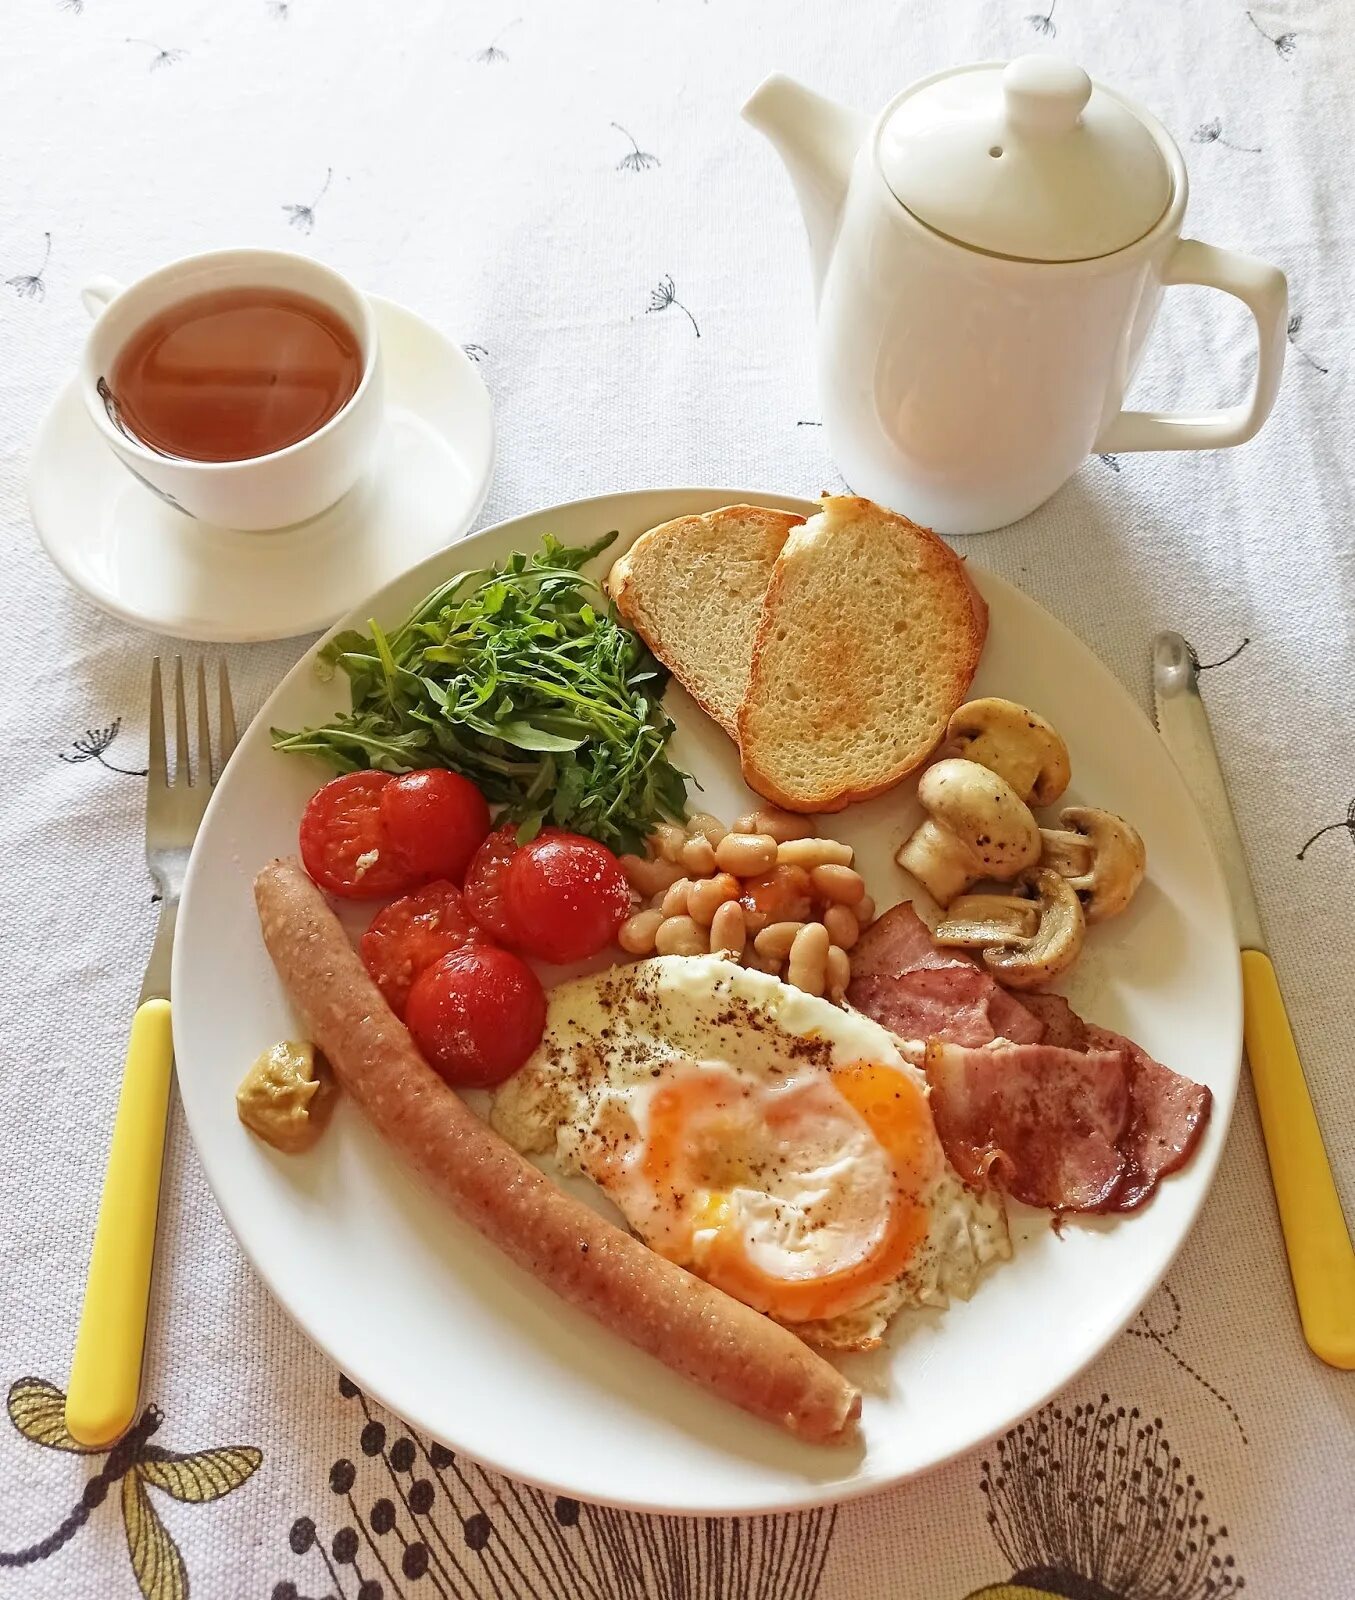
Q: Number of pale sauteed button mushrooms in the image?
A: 4